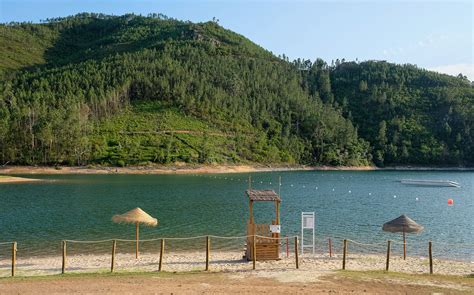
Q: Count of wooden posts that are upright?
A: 10